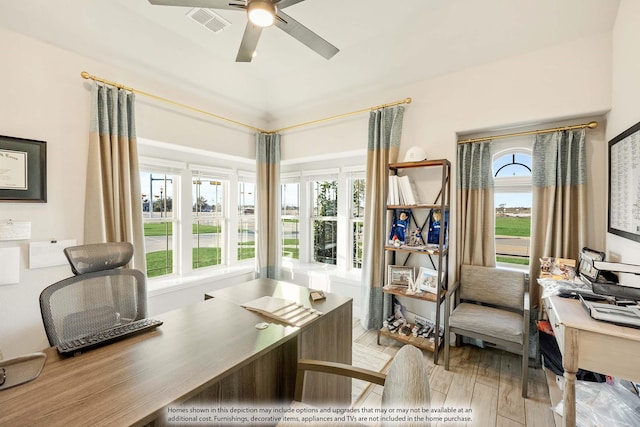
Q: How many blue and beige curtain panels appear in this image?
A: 5